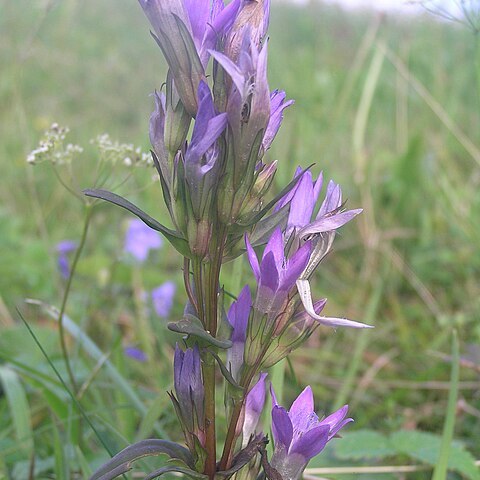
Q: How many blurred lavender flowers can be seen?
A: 4